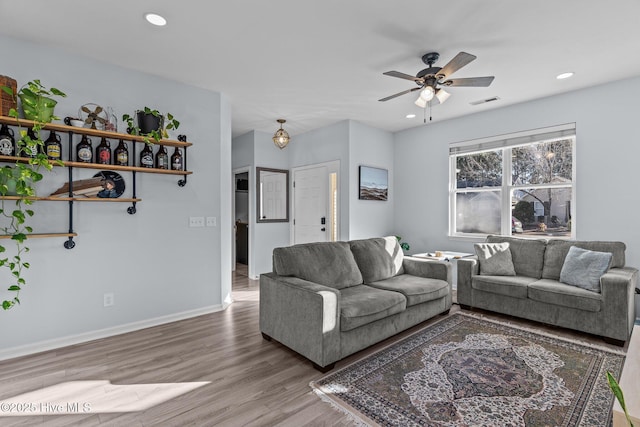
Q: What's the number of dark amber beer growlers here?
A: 9